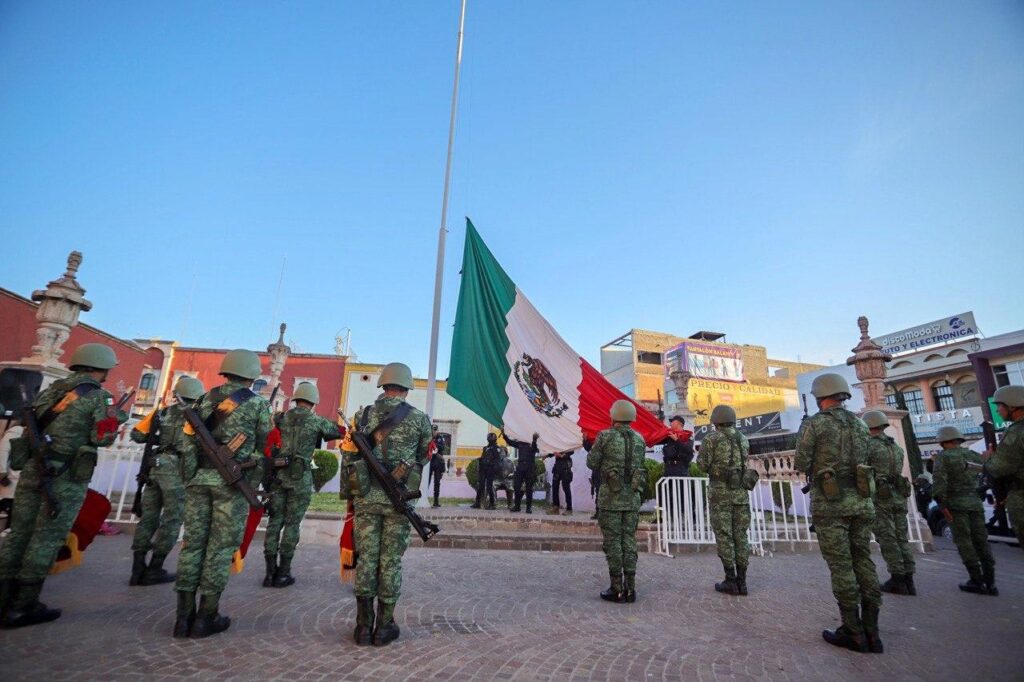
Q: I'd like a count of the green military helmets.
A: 11